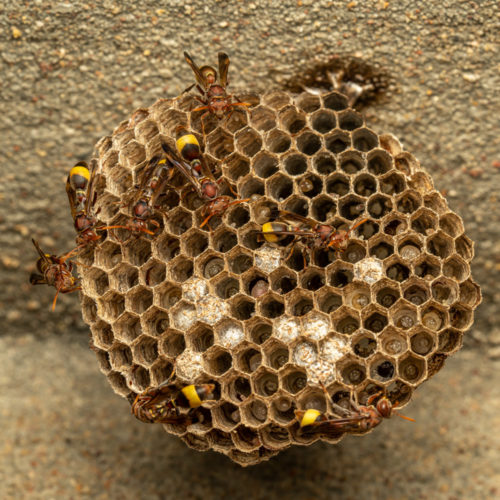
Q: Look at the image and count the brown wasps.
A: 8